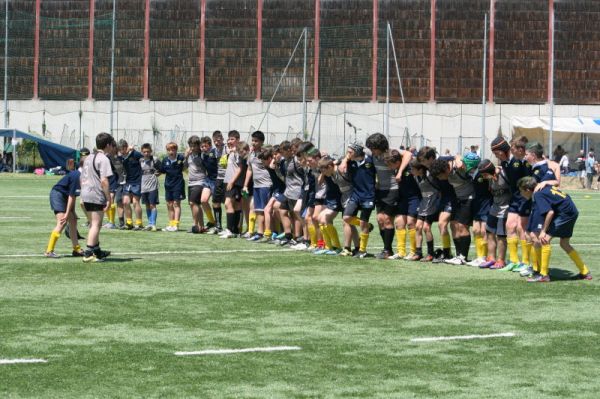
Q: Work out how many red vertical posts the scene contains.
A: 10